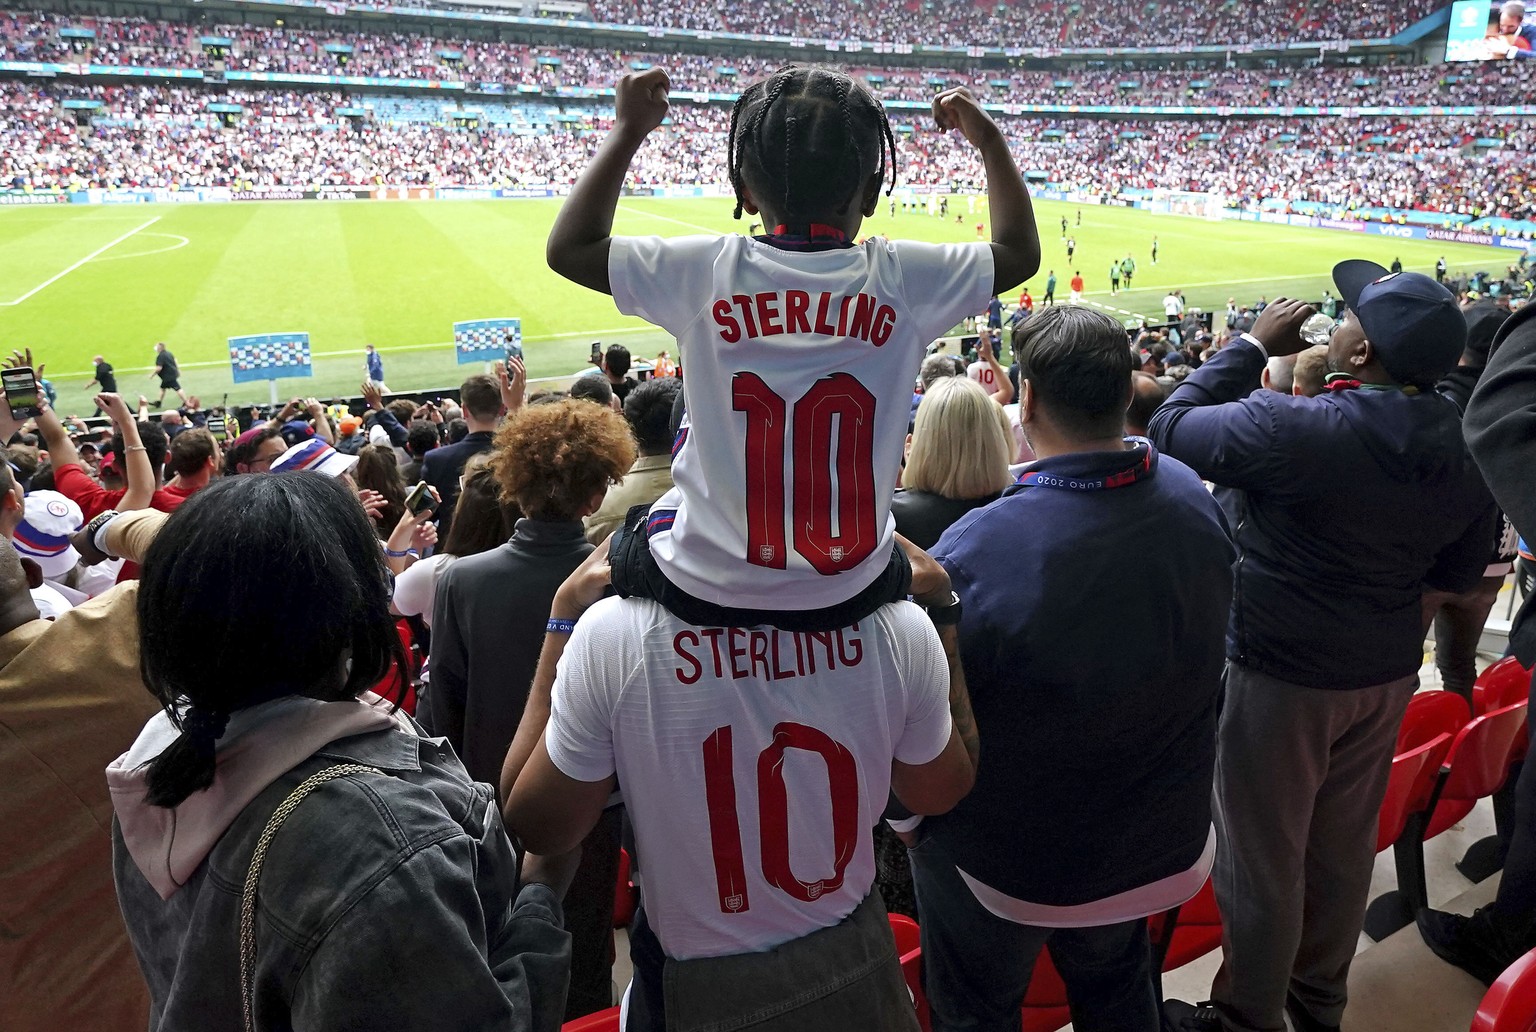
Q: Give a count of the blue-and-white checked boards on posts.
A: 2